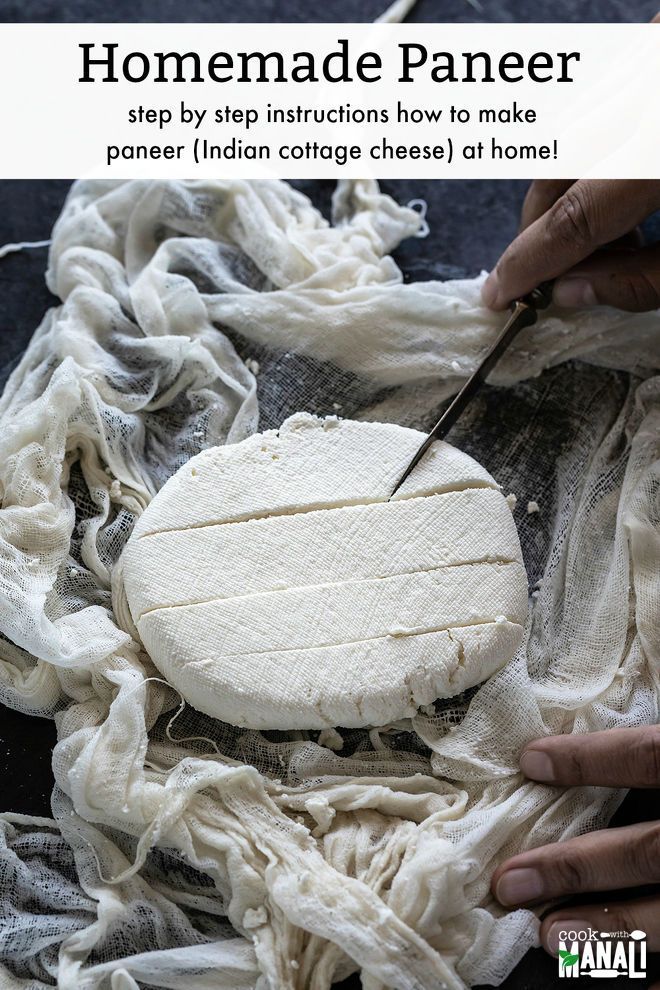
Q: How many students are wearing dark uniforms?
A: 0